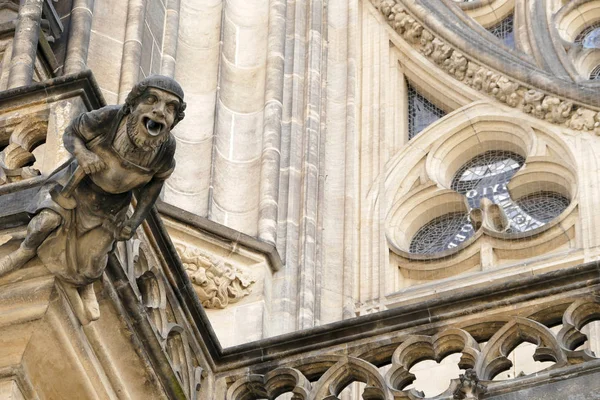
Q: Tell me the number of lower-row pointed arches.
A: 2